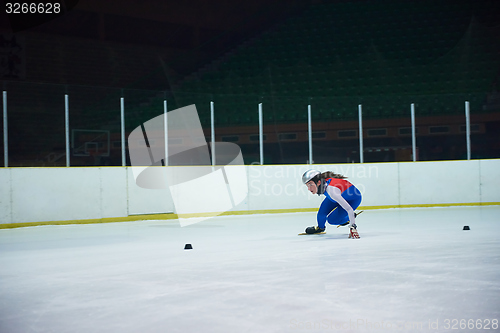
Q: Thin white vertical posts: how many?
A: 10